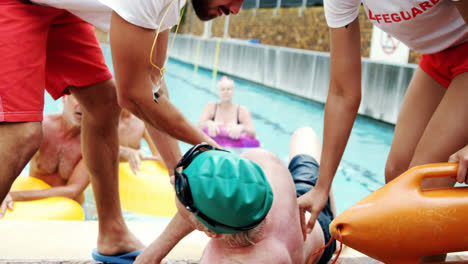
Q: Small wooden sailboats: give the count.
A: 0